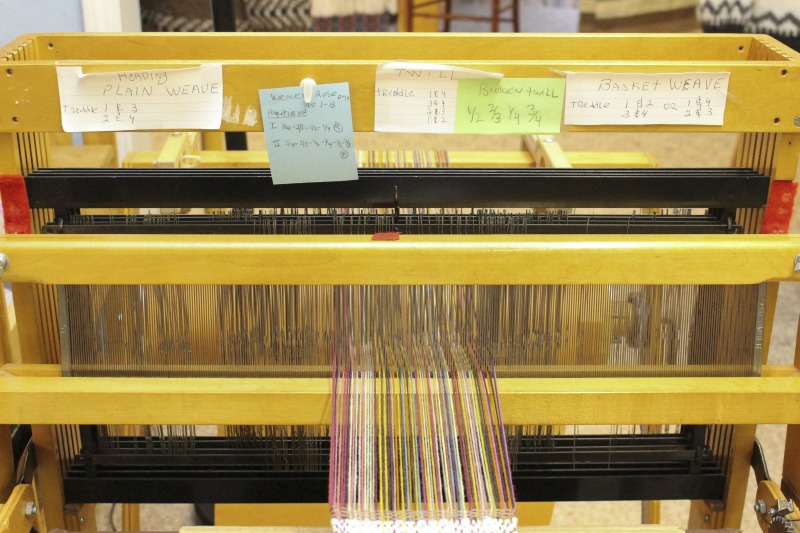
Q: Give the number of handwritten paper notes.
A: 5